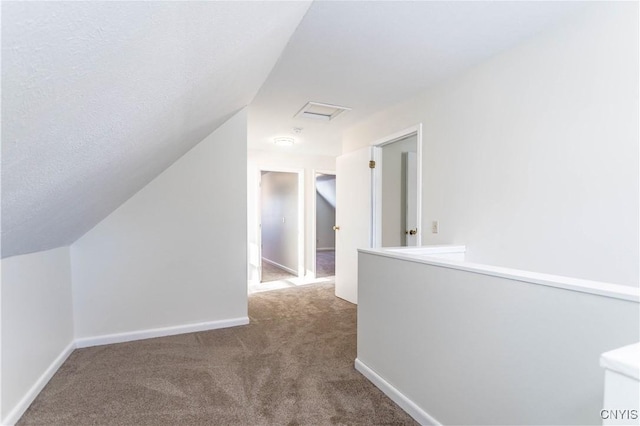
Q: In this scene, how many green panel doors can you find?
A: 0